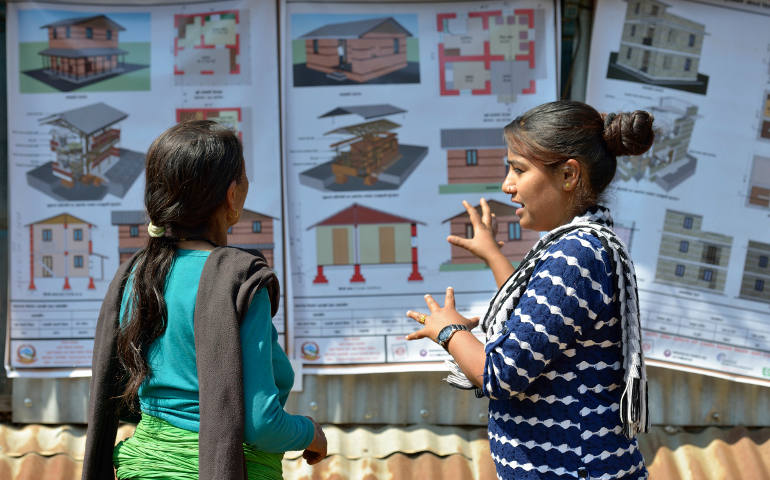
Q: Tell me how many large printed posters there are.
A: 3